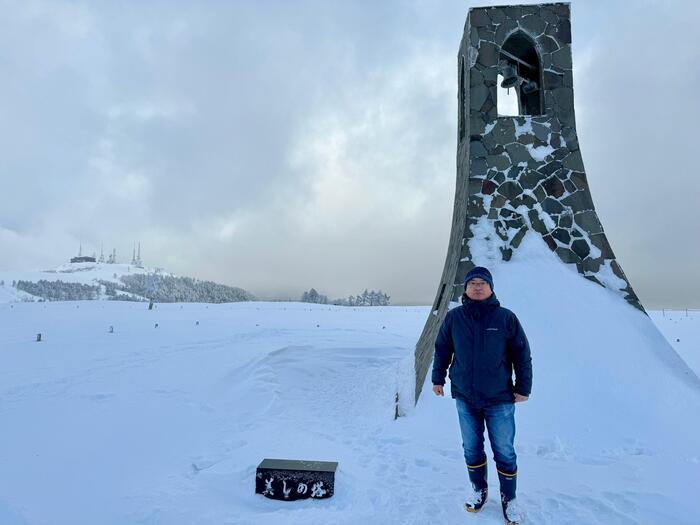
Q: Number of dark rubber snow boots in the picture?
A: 2